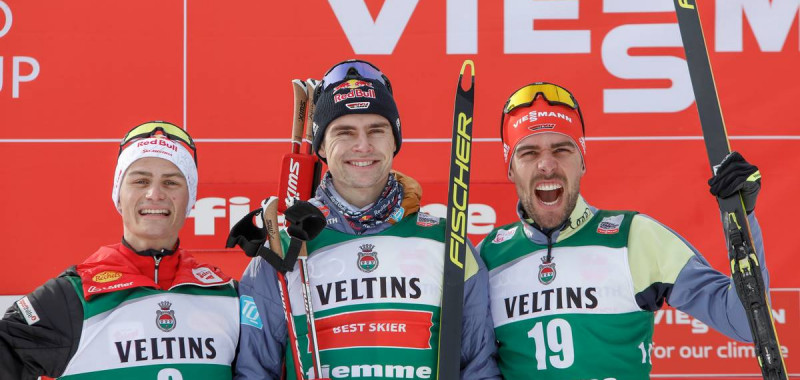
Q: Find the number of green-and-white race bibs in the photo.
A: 3